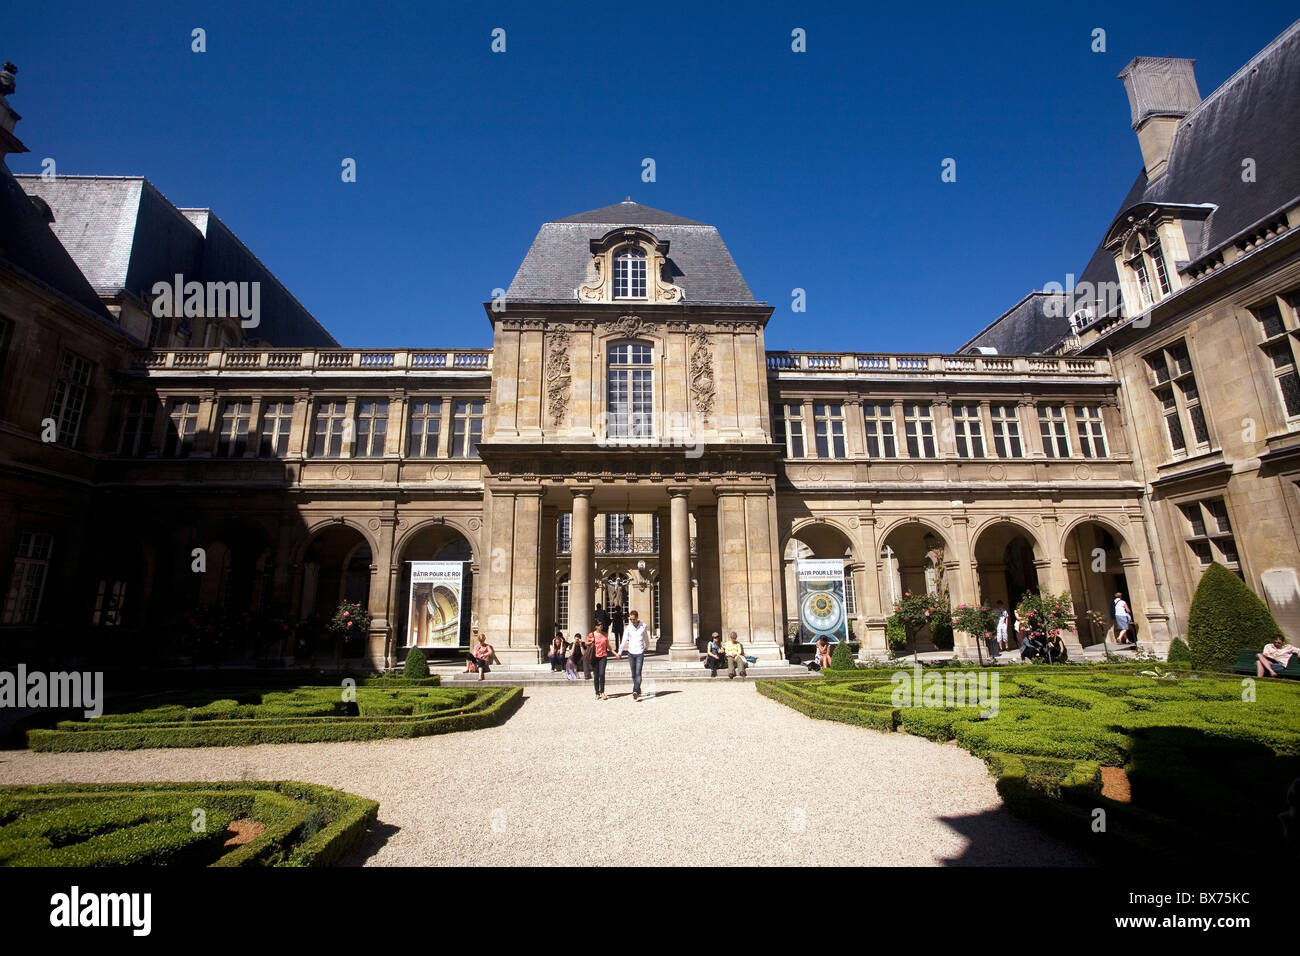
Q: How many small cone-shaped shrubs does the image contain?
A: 3